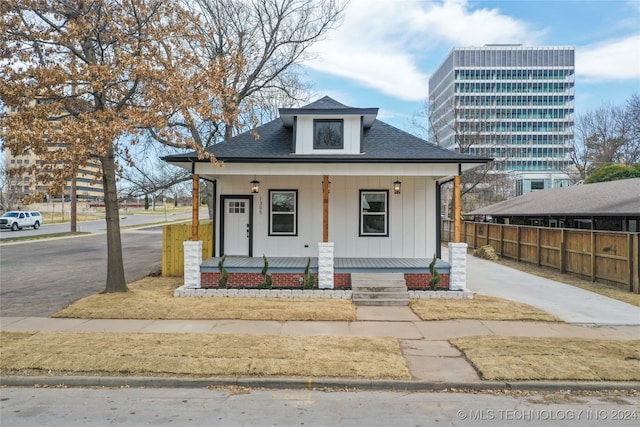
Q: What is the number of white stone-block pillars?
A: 3